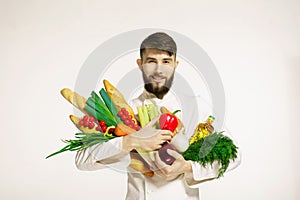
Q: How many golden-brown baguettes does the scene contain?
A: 3